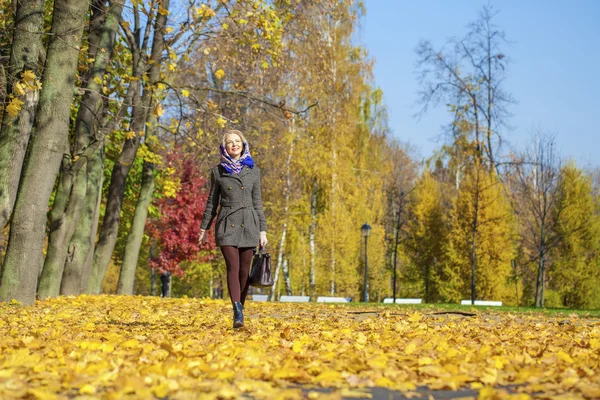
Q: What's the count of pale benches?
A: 5